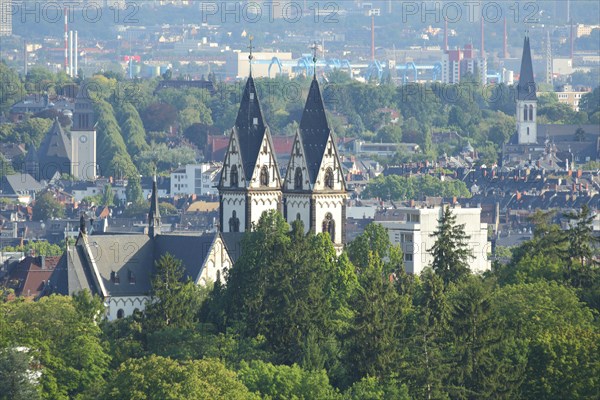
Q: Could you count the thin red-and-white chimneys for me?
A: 1